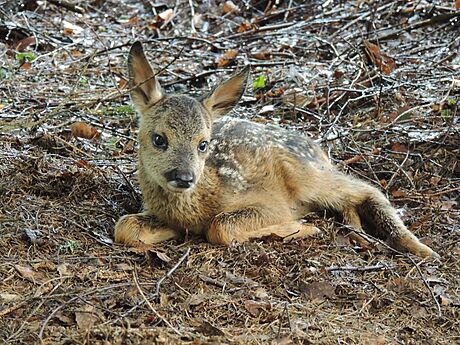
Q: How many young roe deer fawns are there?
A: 1